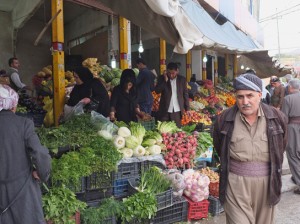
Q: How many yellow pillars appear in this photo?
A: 8